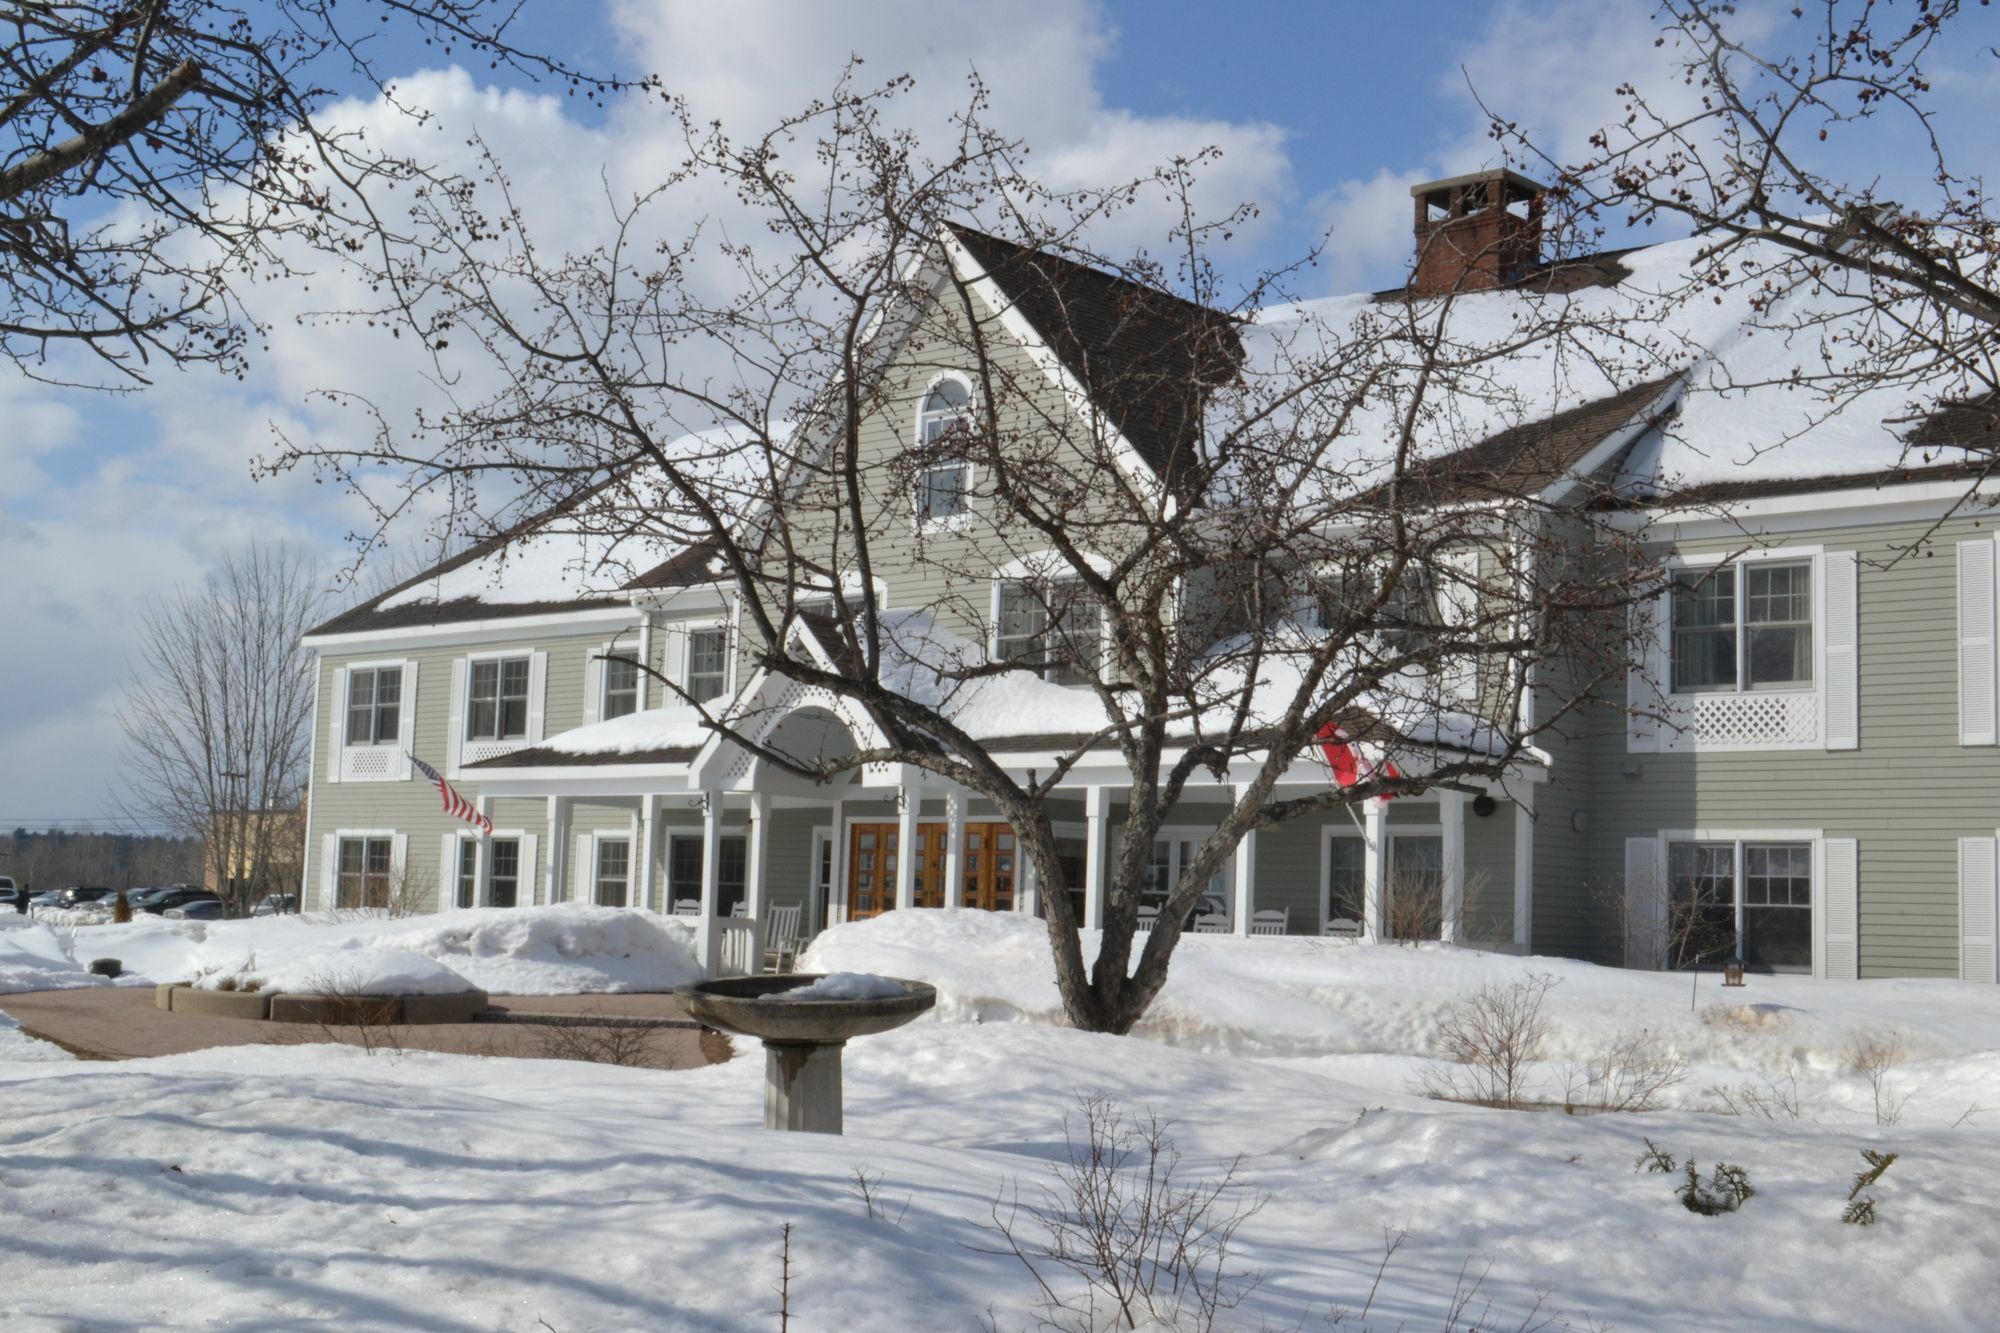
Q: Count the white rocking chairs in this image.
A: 7